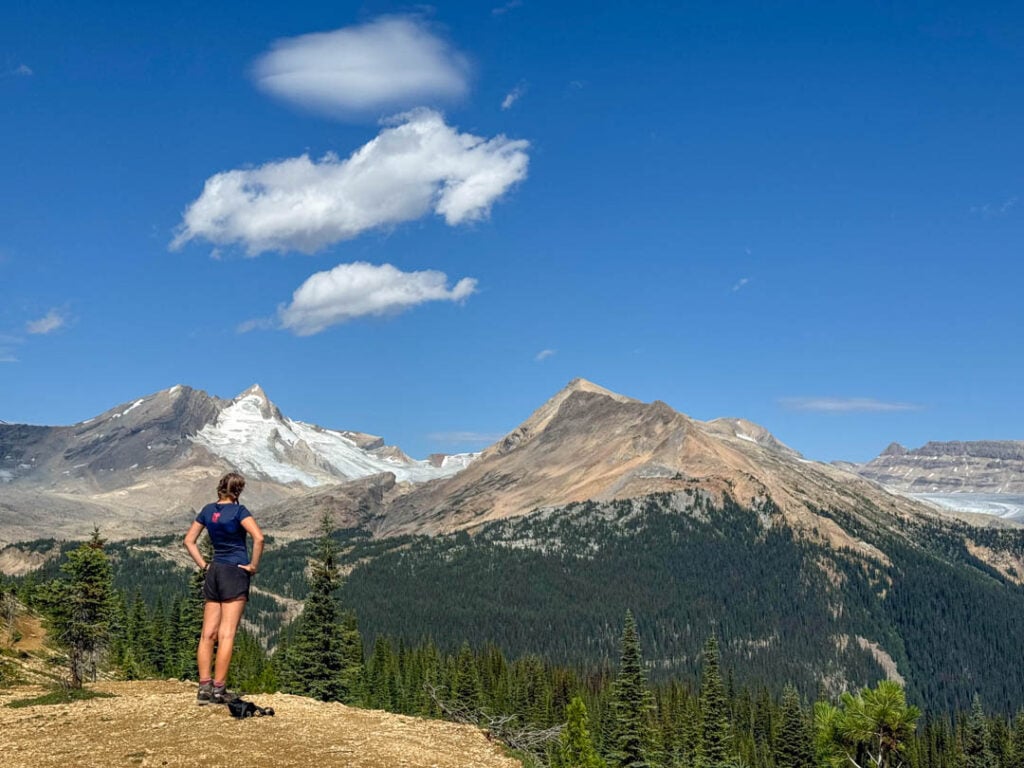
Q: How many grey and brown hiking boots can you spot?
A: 2